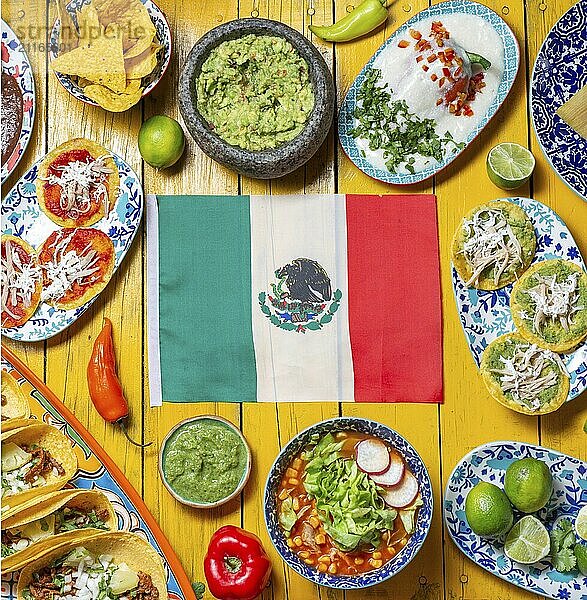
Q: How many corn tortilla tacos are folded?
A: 4